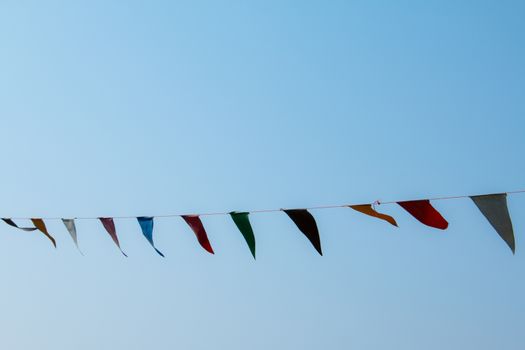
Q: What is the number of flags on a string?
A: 11